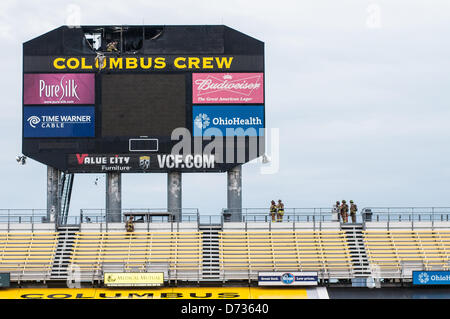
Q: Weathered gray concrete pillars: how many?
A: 4